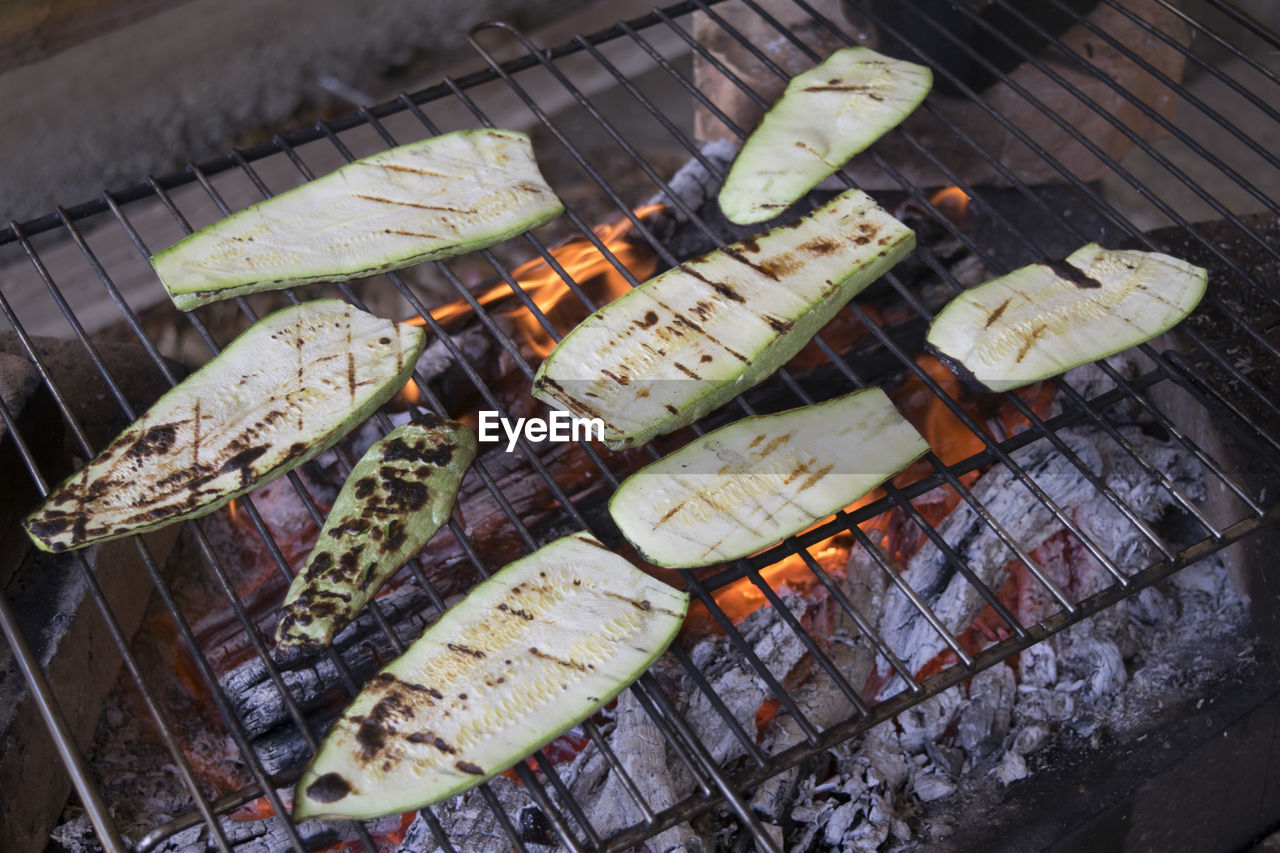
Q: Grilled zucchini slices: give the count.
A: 8